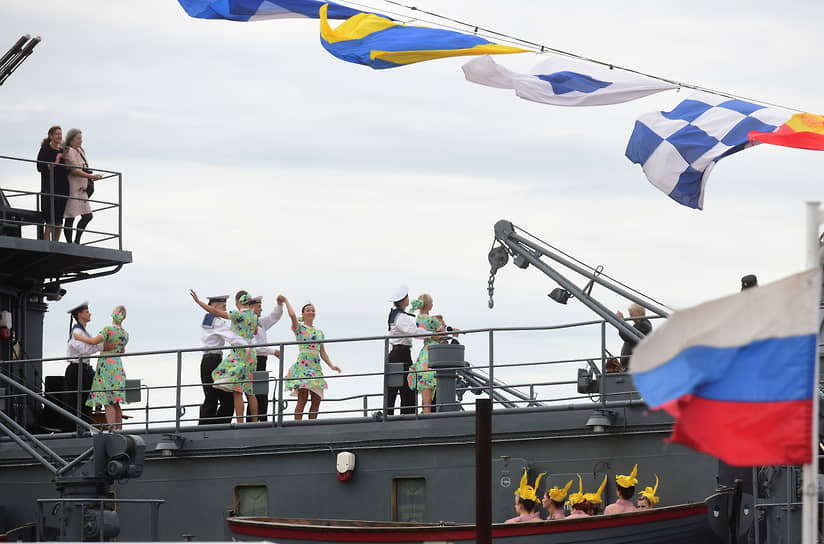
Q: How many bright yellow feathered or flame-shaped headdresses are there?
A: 6